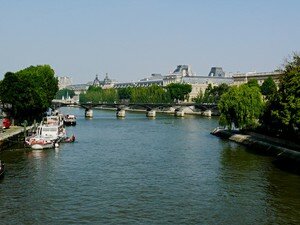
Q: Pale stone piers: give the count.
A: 5